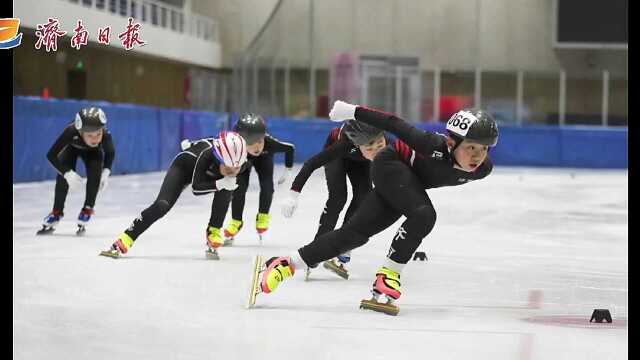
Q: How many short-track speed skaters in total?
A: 5